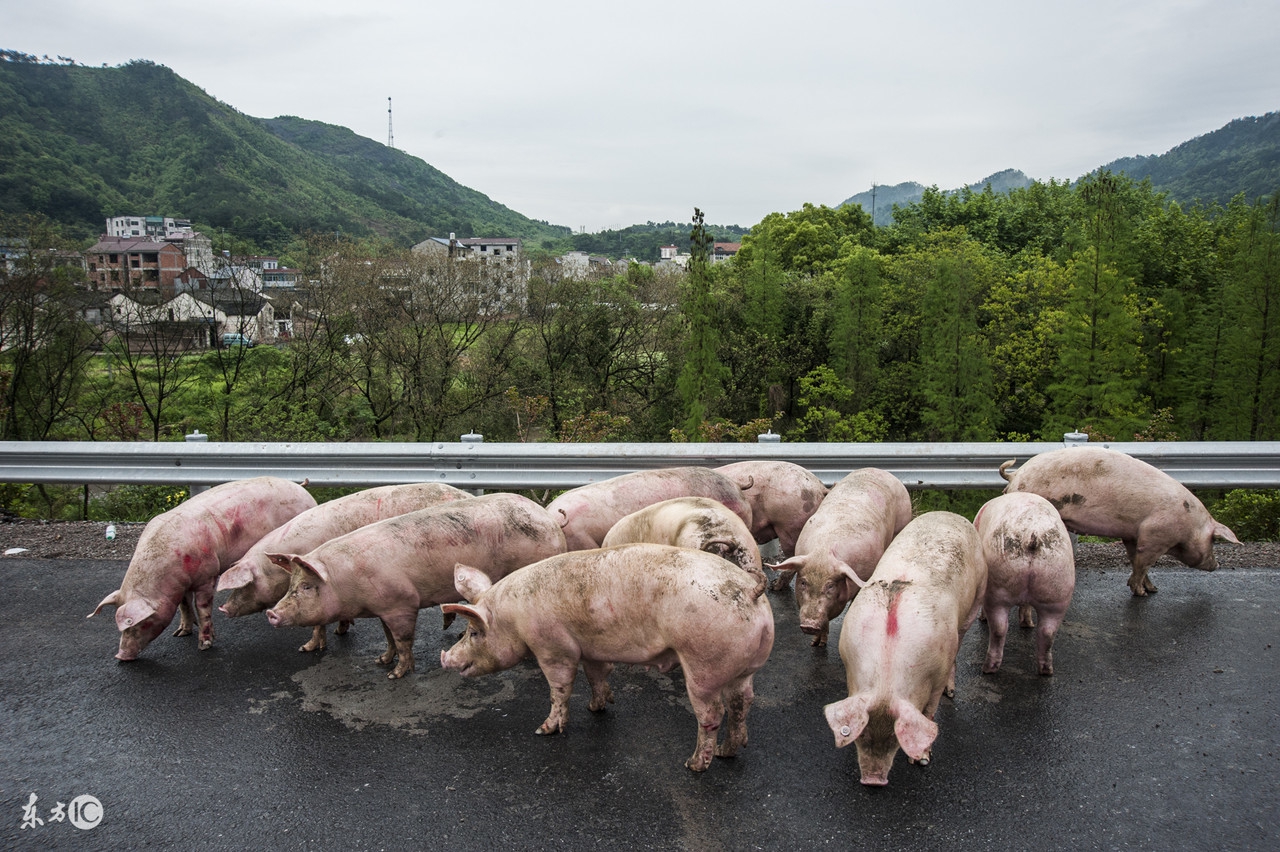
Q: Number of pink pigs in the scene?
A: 11